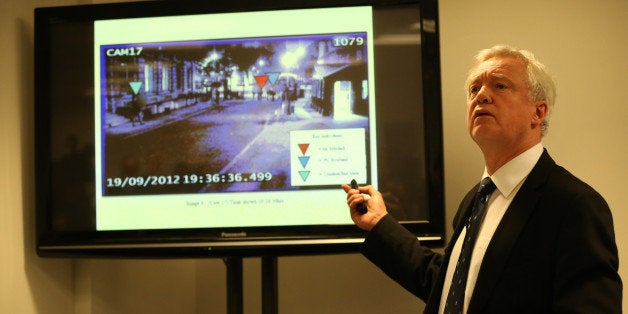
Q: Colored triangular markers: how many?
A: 6